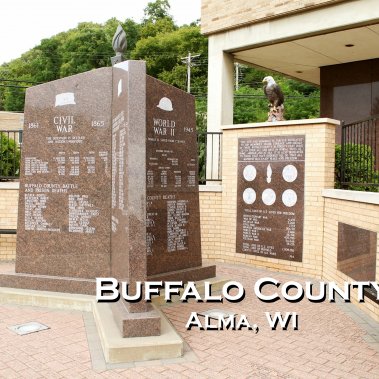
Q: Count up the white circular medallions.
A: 5